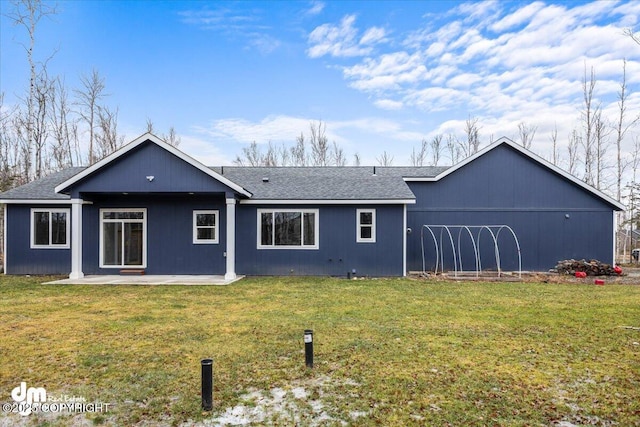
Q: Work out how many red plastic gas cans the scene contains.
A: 3